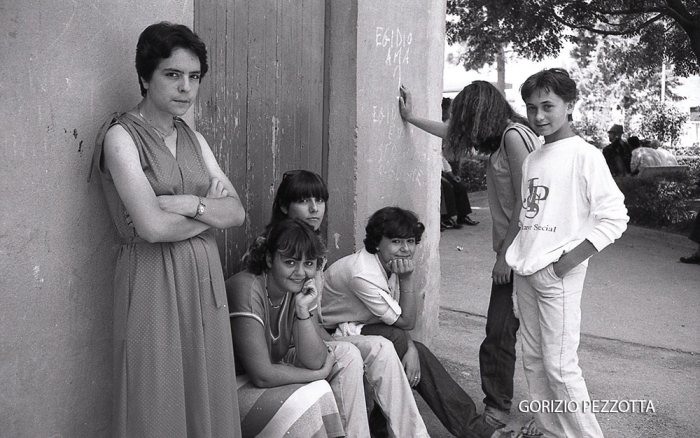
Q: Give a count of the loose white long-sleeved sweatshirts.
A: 1